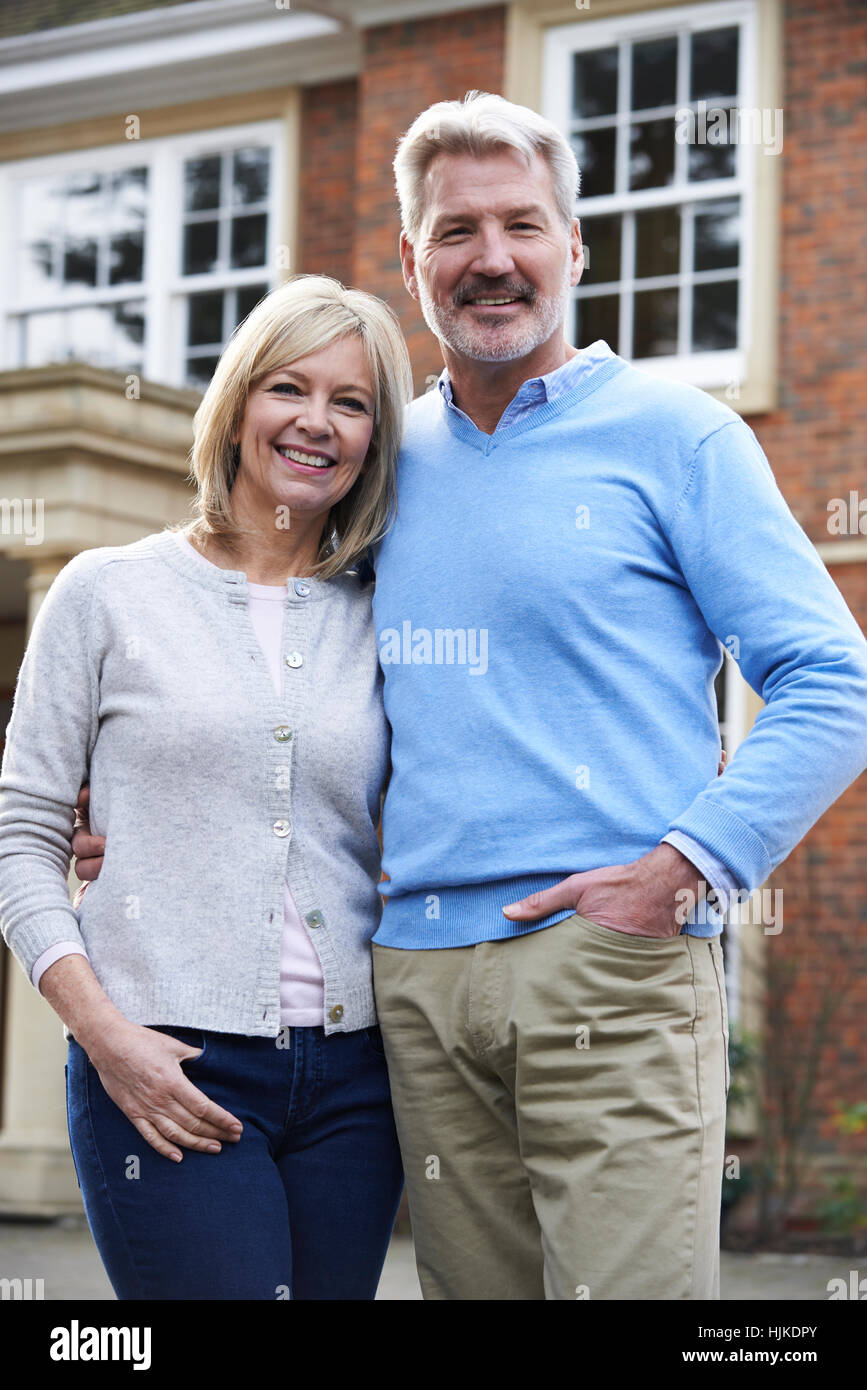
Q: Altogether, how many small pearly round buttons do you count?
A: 6